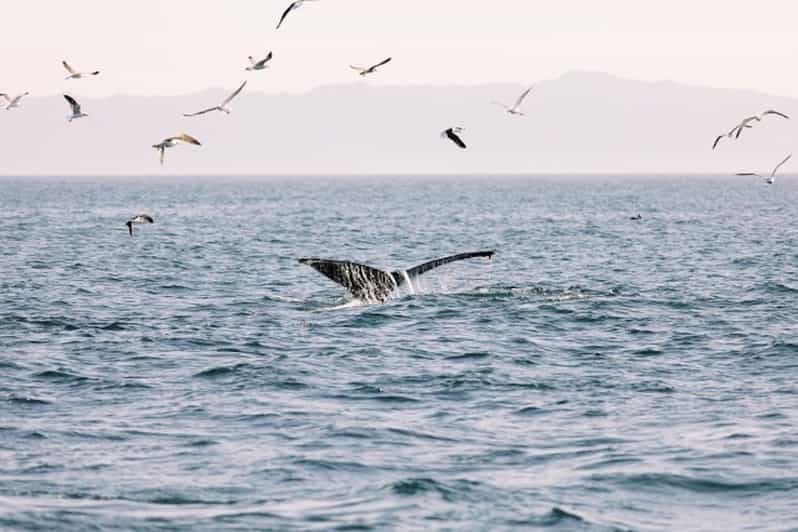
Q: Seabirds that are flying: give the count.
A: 14